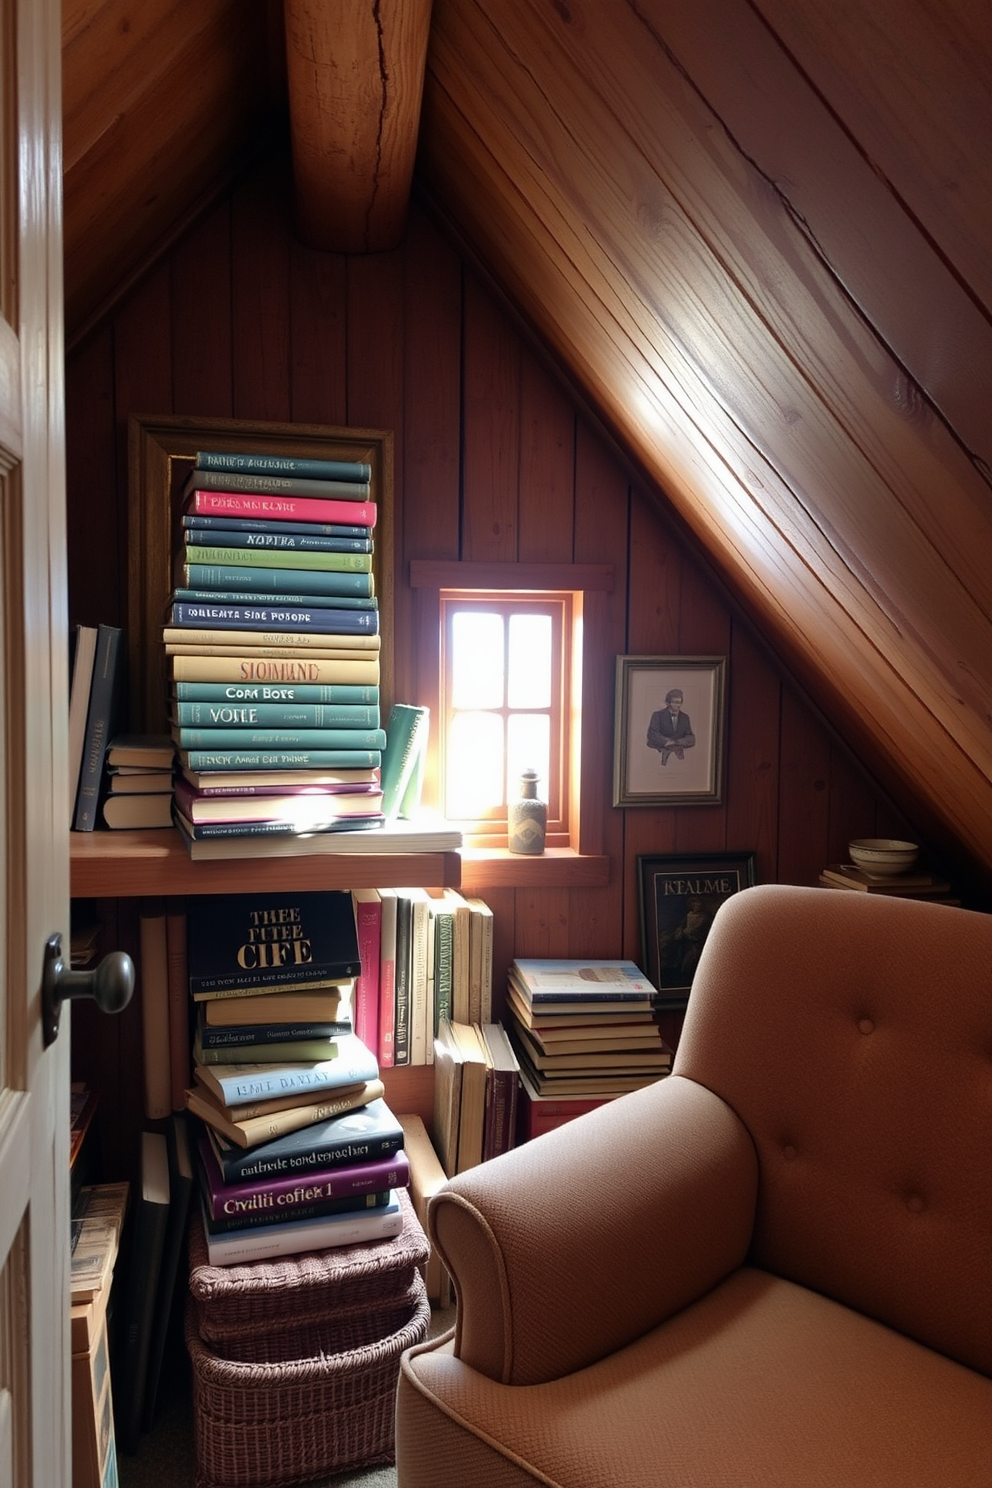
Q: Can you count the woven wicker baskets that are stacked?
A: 2